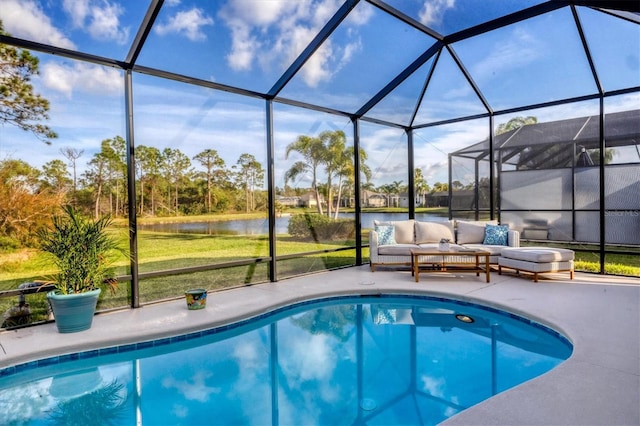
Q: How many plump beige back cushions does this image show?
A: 3